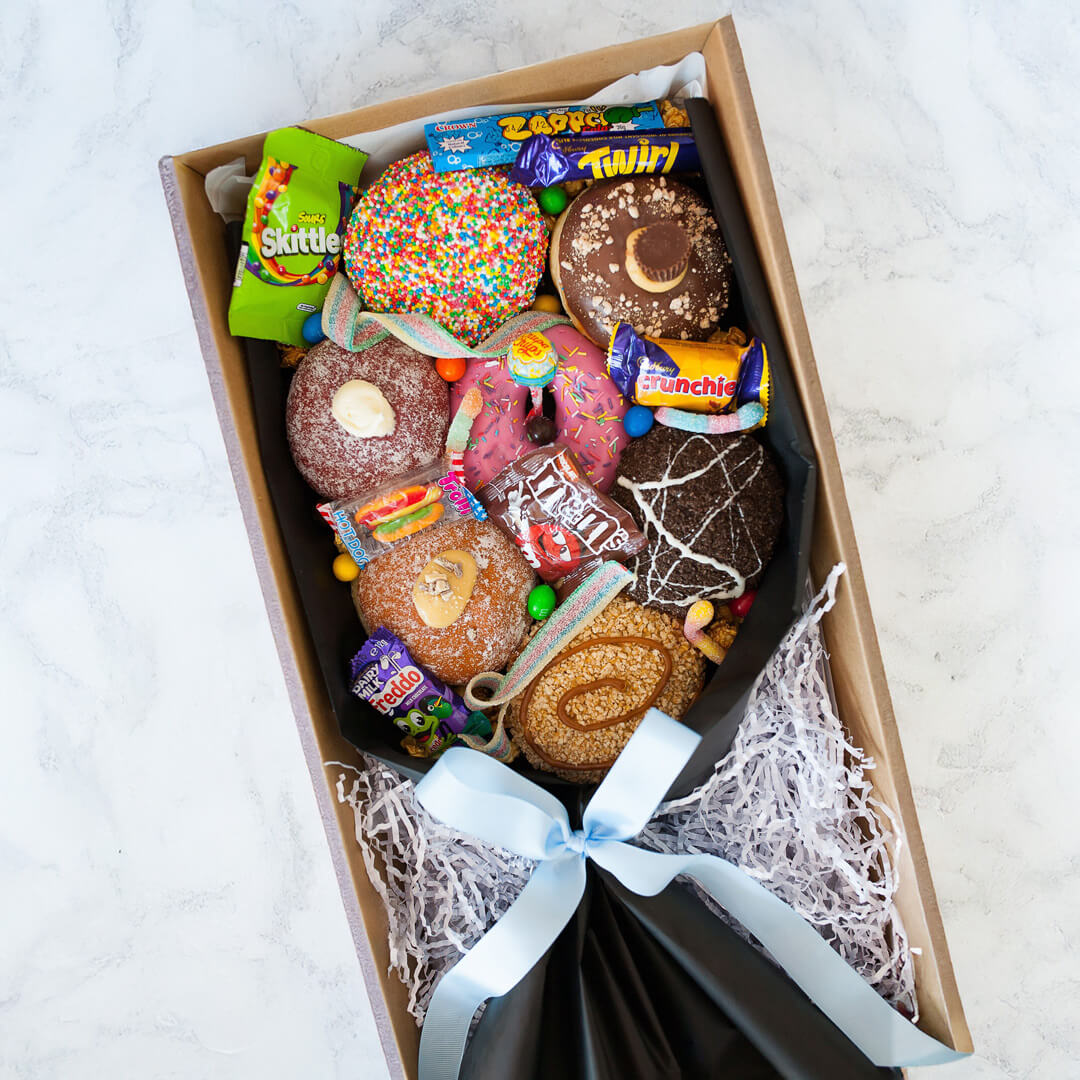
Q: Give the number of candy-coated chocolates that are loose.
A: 9